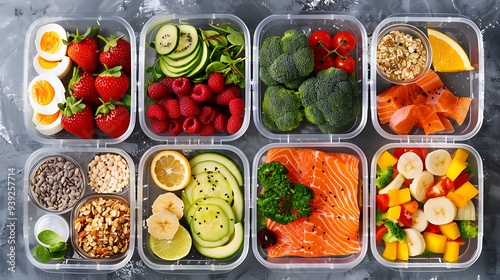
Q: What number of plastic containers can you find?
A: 8